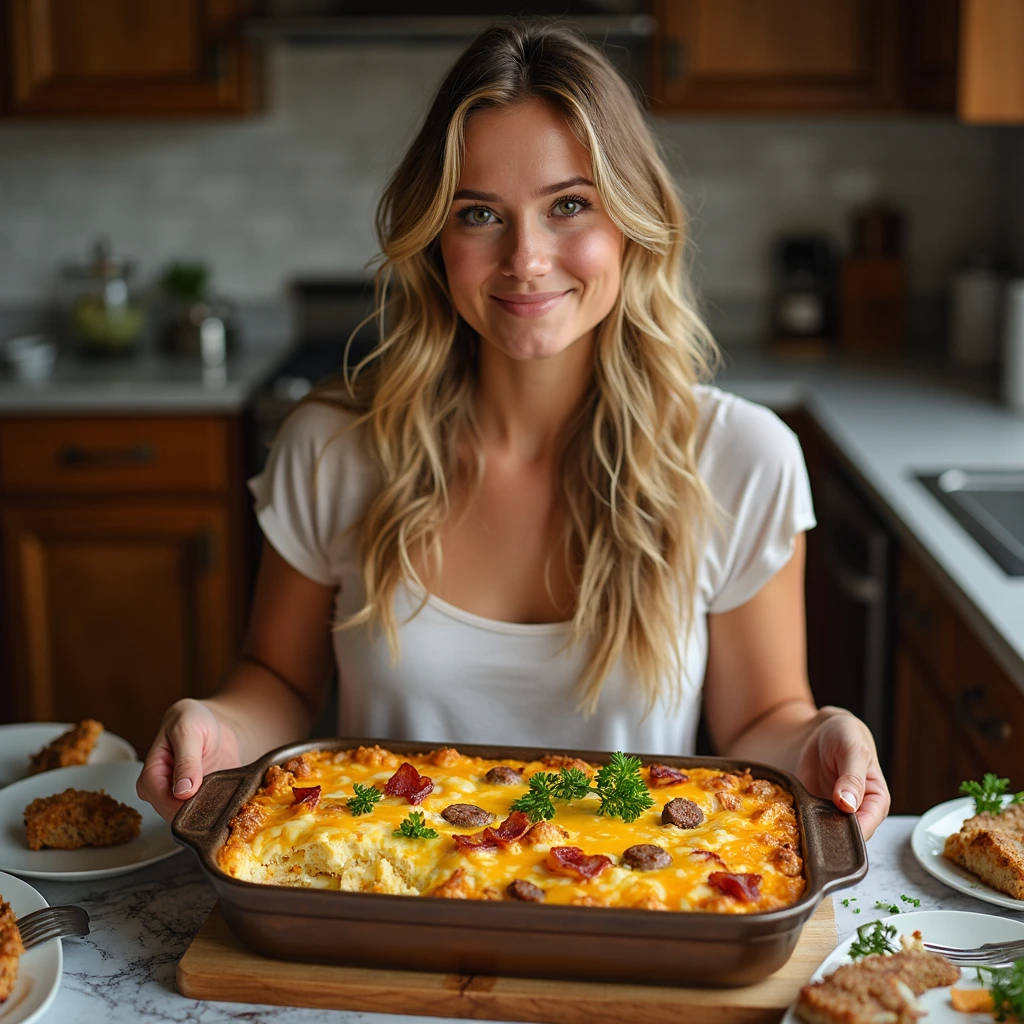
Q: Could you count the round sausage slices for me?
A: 5